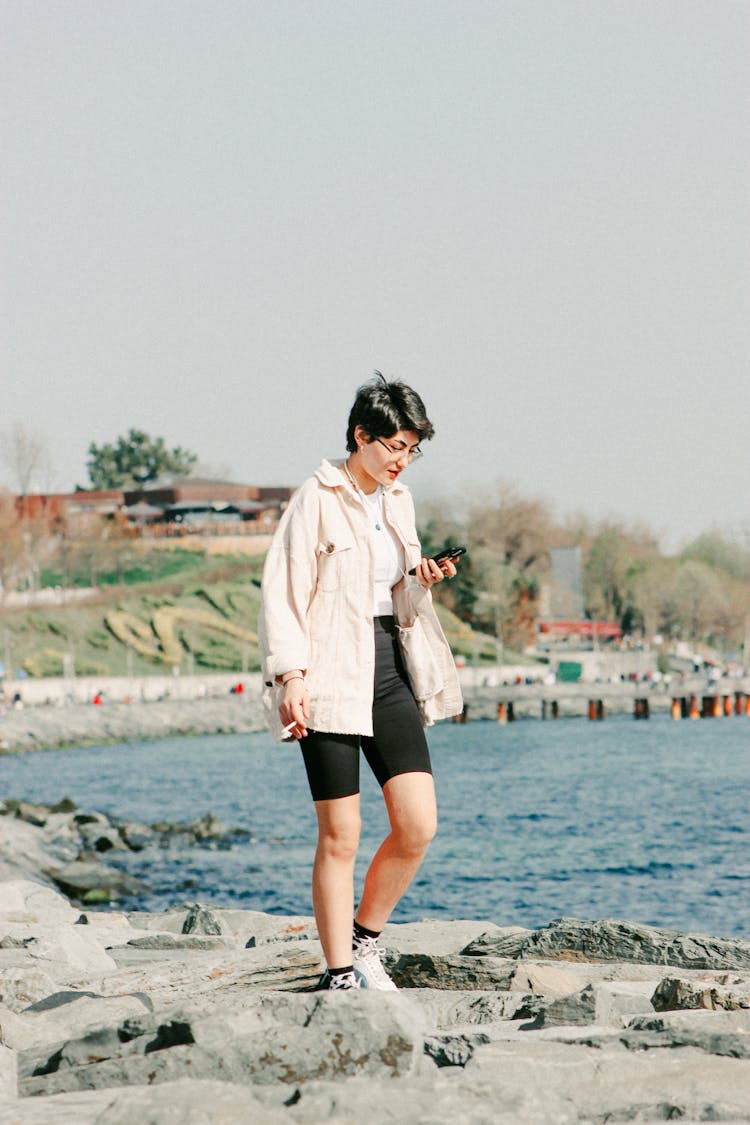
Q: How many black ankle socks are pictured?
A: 2